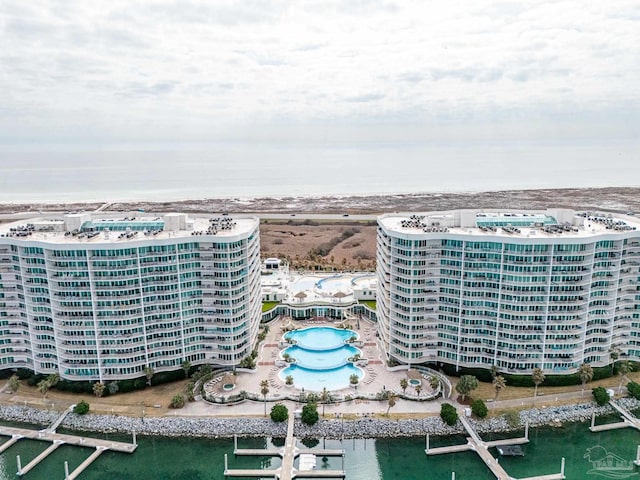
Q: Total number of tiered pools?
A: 3